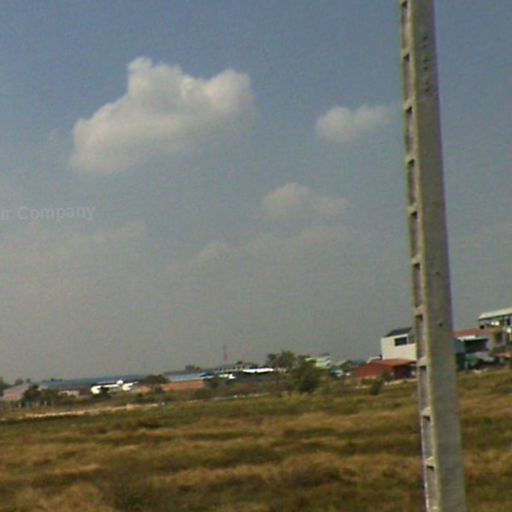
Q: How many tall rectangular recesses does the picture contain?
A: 10